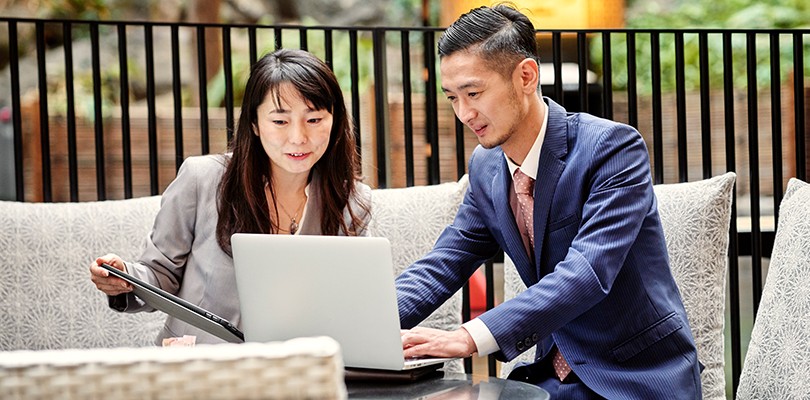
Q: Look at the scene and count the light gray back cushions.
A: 4